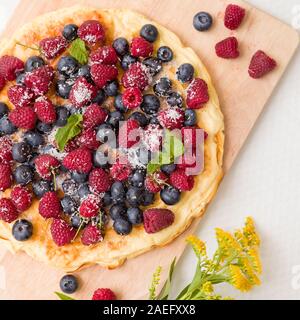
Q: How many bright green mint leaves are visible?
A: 3